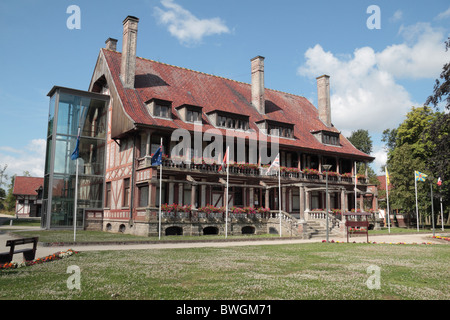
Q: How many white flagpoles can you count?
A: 8